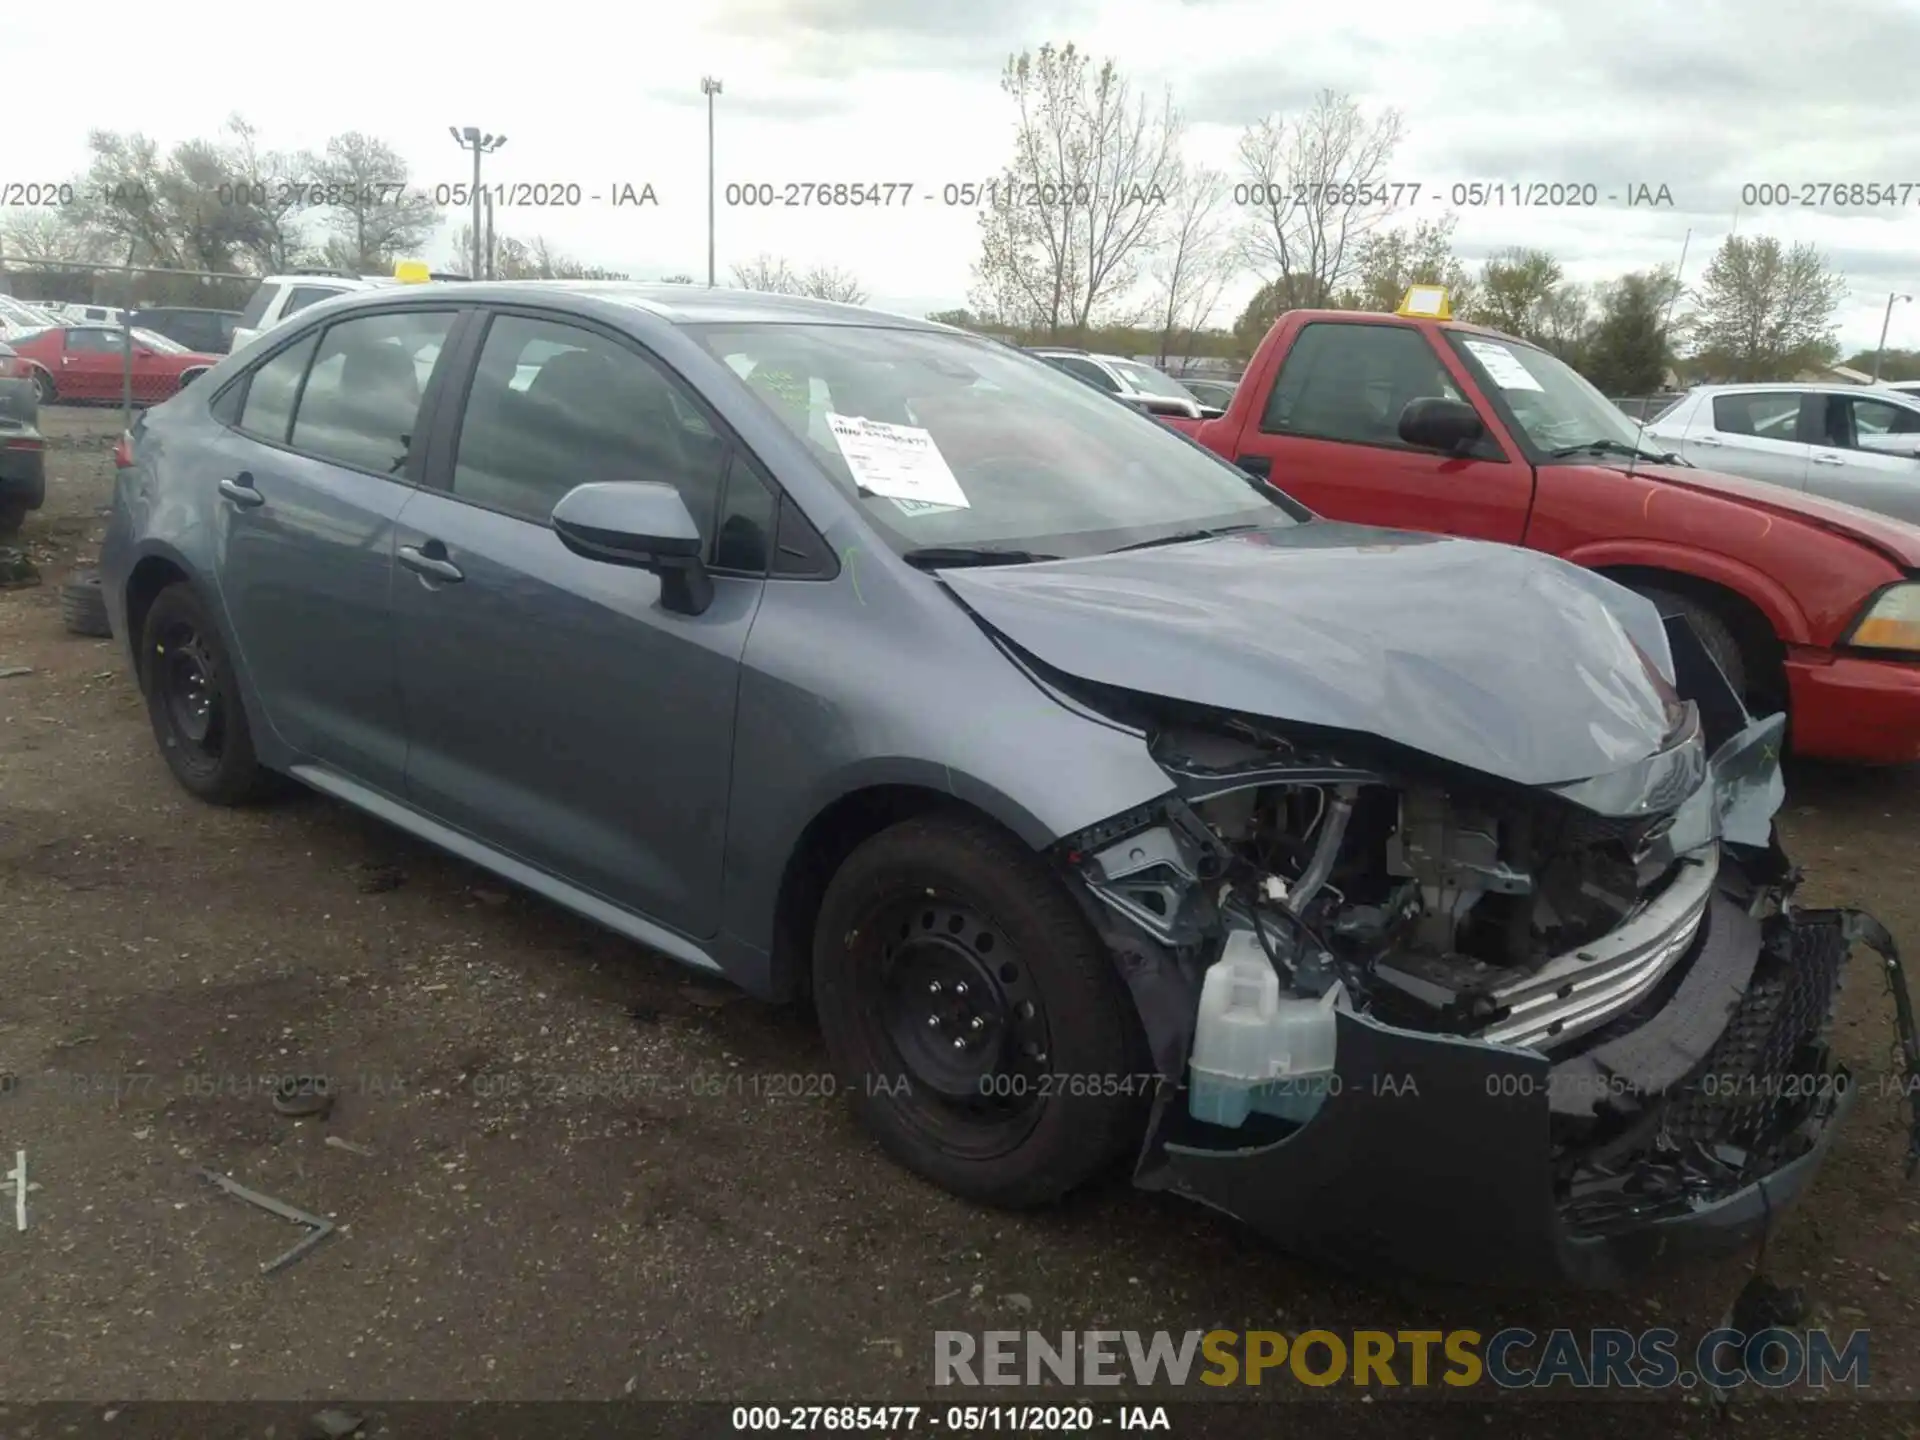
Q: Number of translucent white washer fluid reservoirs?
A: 1